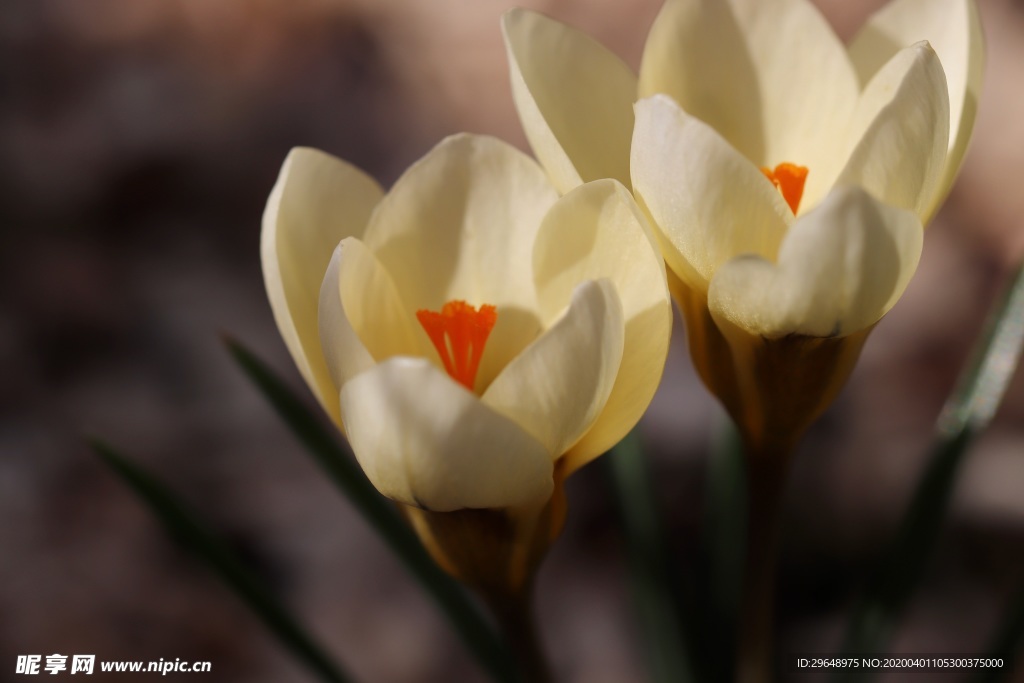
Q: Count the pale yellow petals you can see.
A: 12